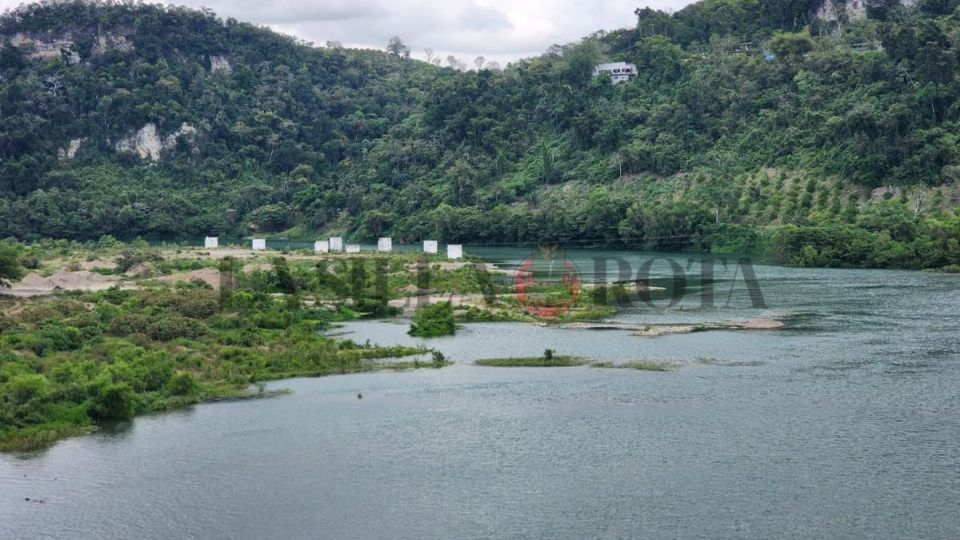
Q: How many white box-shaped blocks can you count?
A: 8